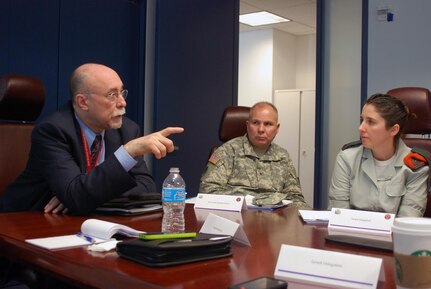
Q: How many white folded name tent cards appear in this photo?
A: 4